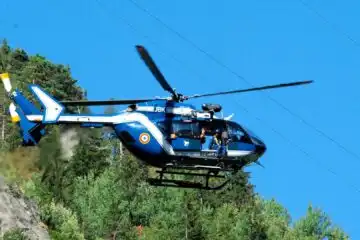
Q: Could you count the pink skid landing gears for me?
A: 0